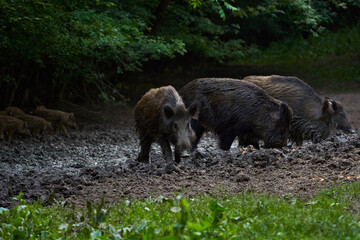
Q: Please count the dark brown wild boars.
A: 3